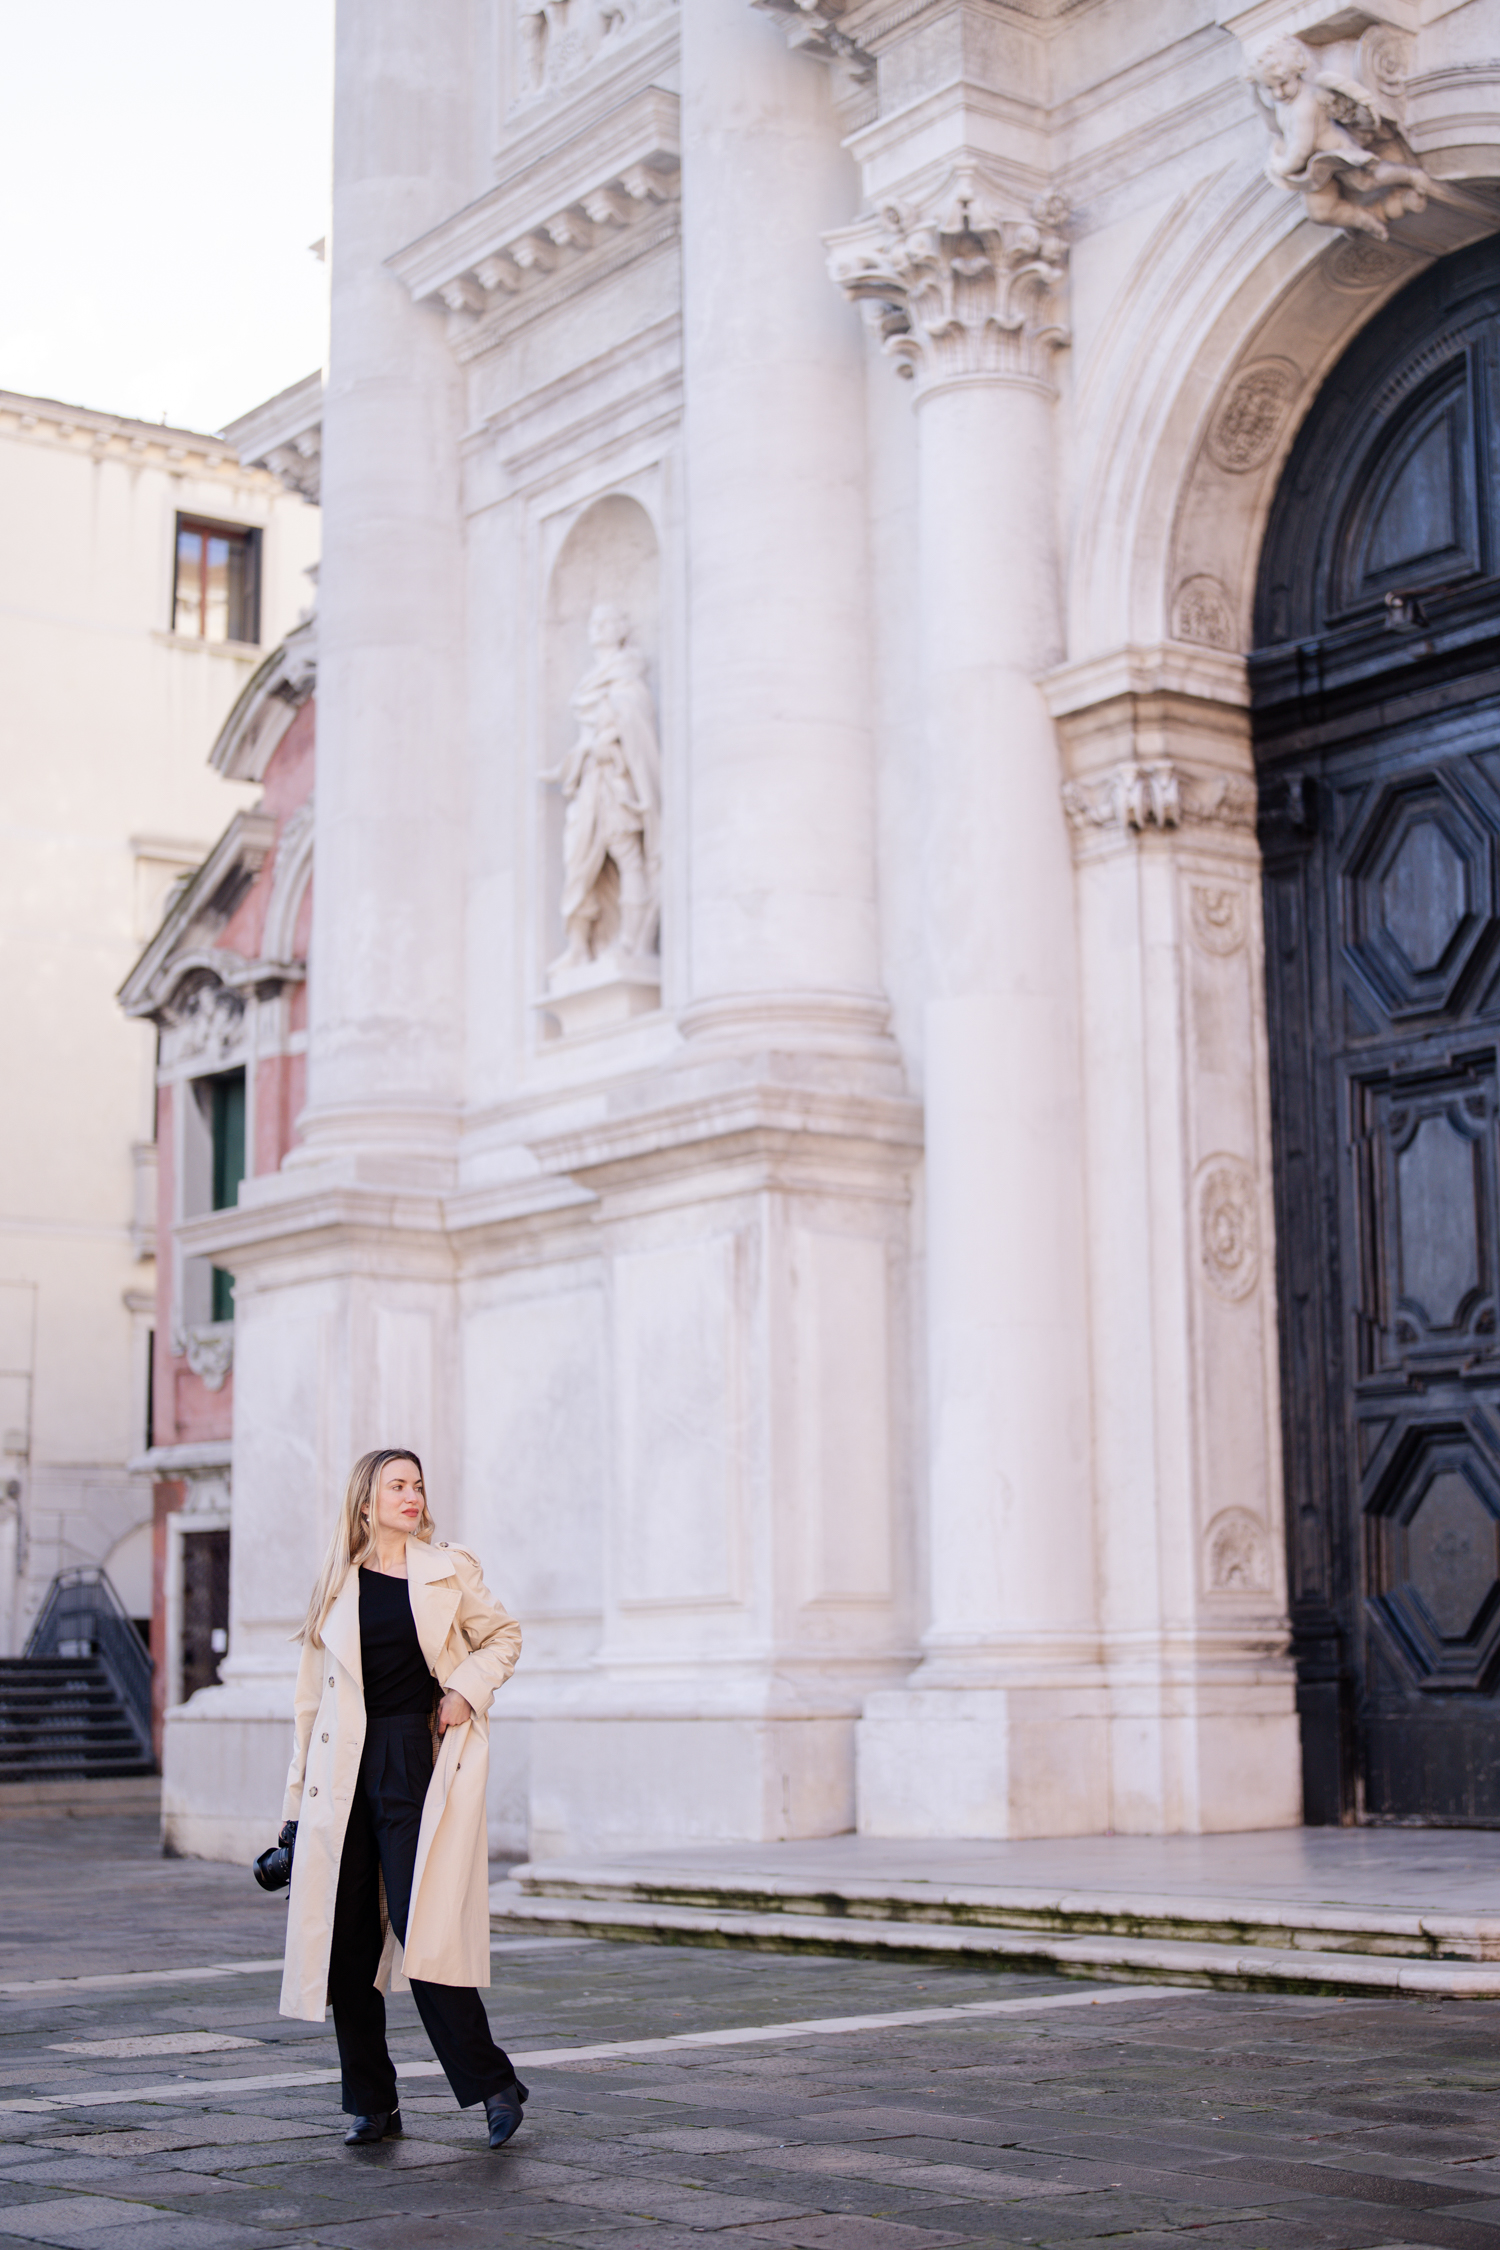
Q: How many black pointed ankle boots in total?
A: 2